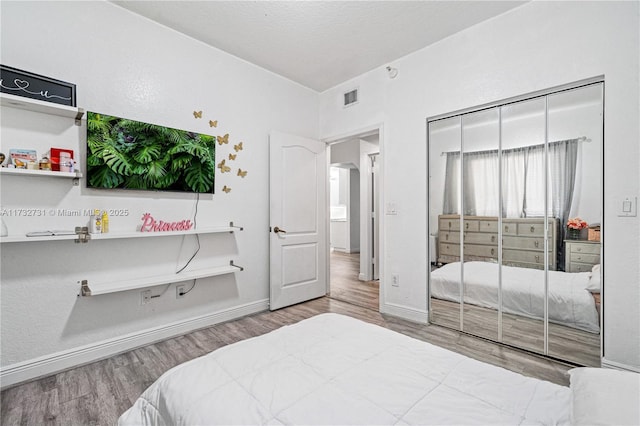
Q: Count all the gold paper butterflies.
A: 8